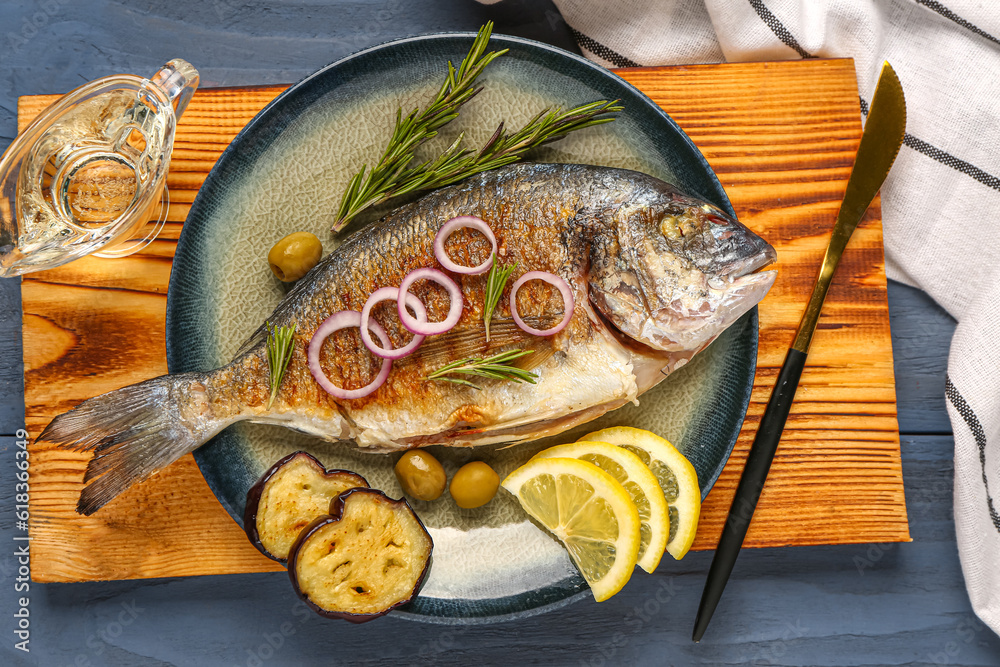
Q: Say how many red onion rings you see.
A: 5